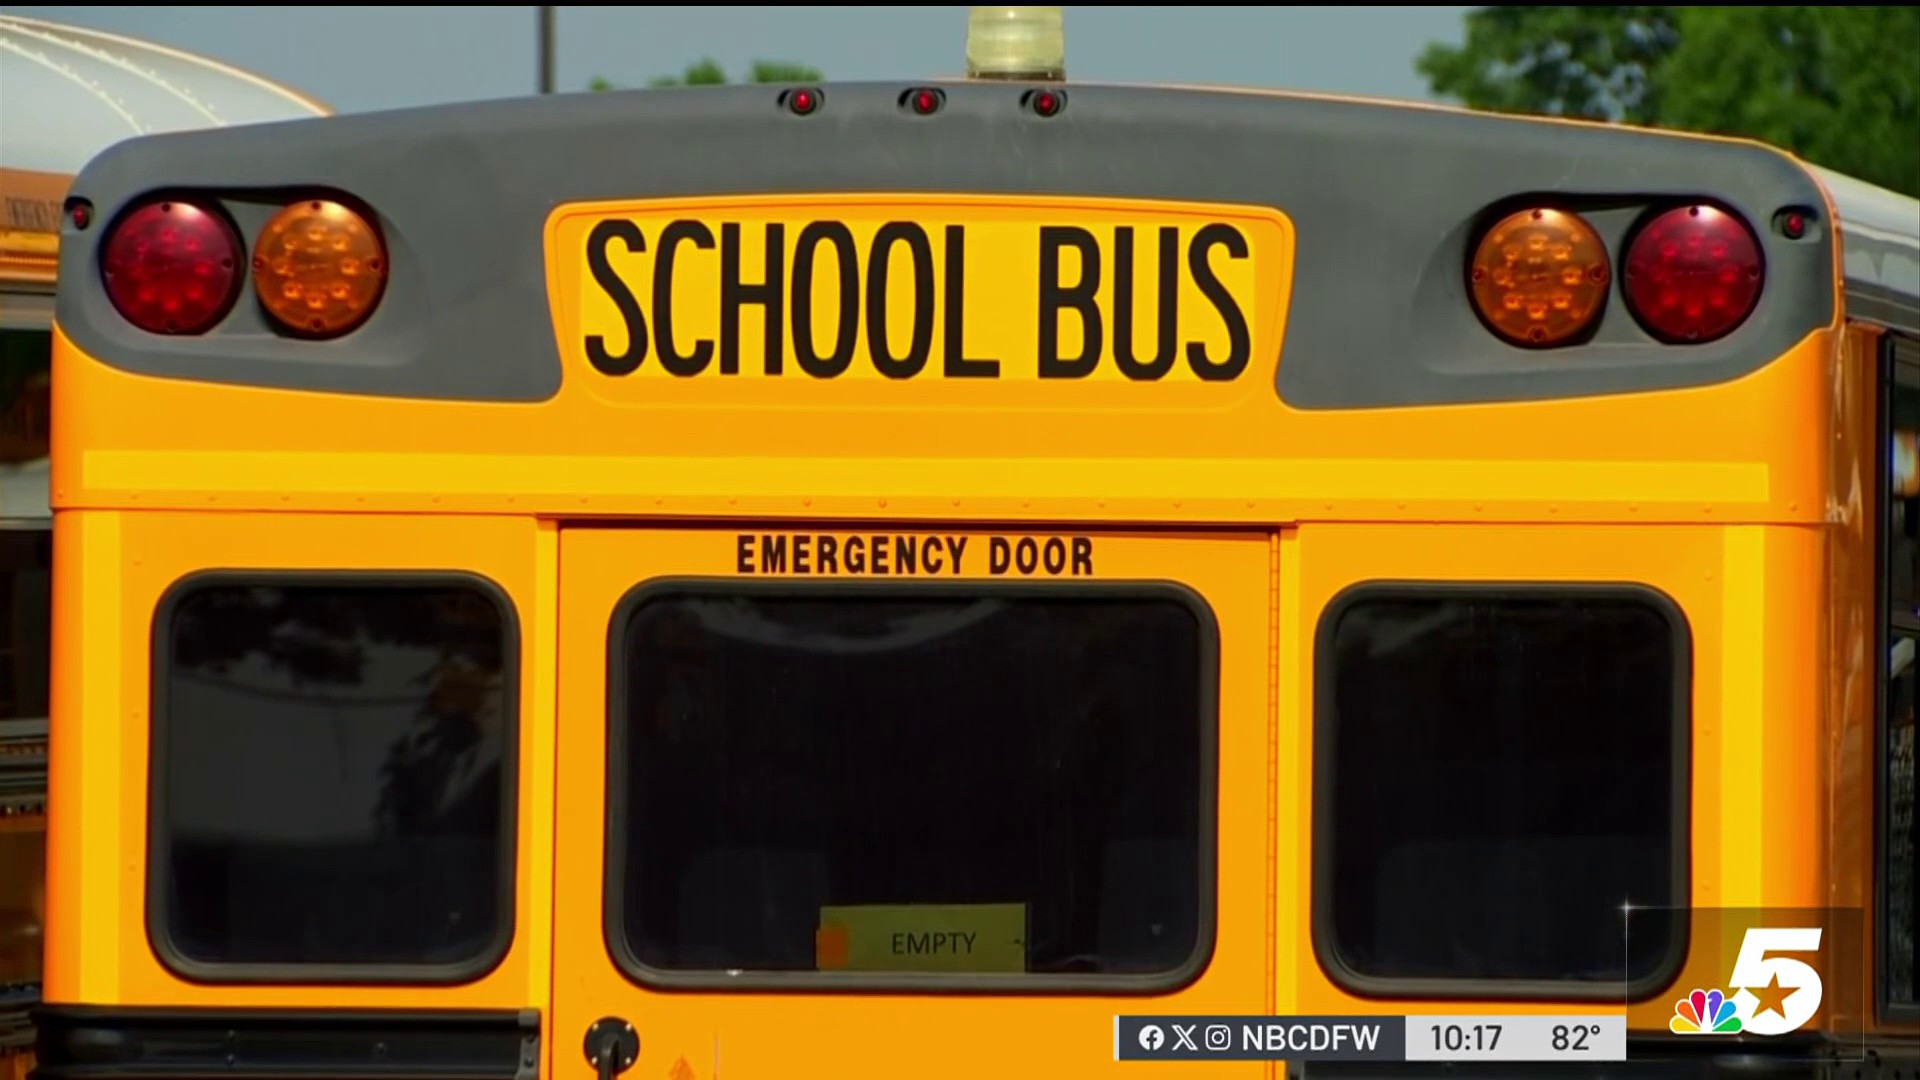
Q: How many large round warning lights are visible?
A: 4